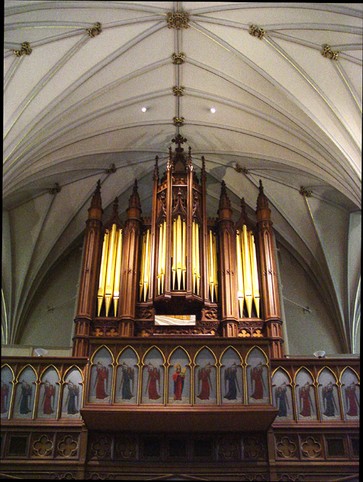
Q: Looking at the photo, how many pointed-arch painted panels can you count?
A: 15